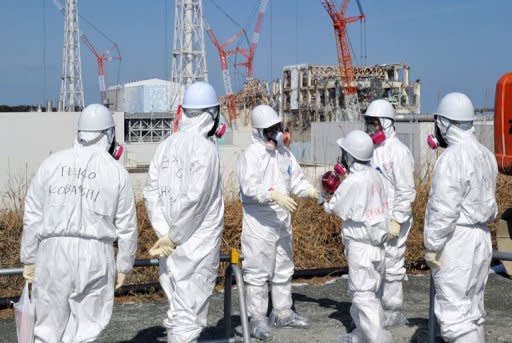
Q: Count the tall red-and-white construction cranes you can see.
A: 4